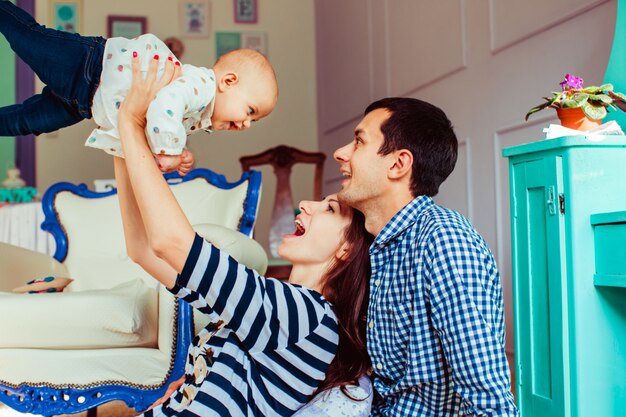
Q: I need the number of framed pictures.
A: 6